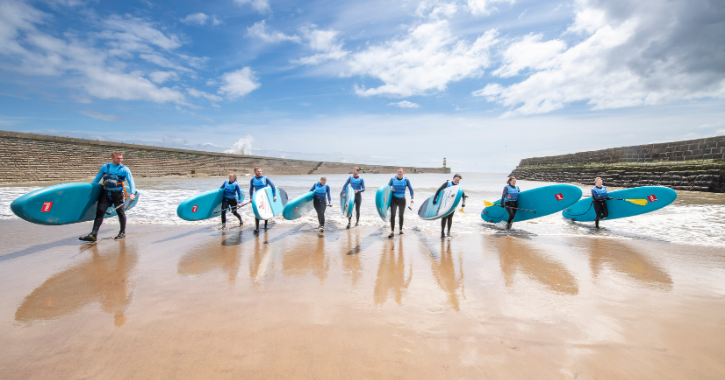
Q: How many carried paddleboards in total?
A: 9